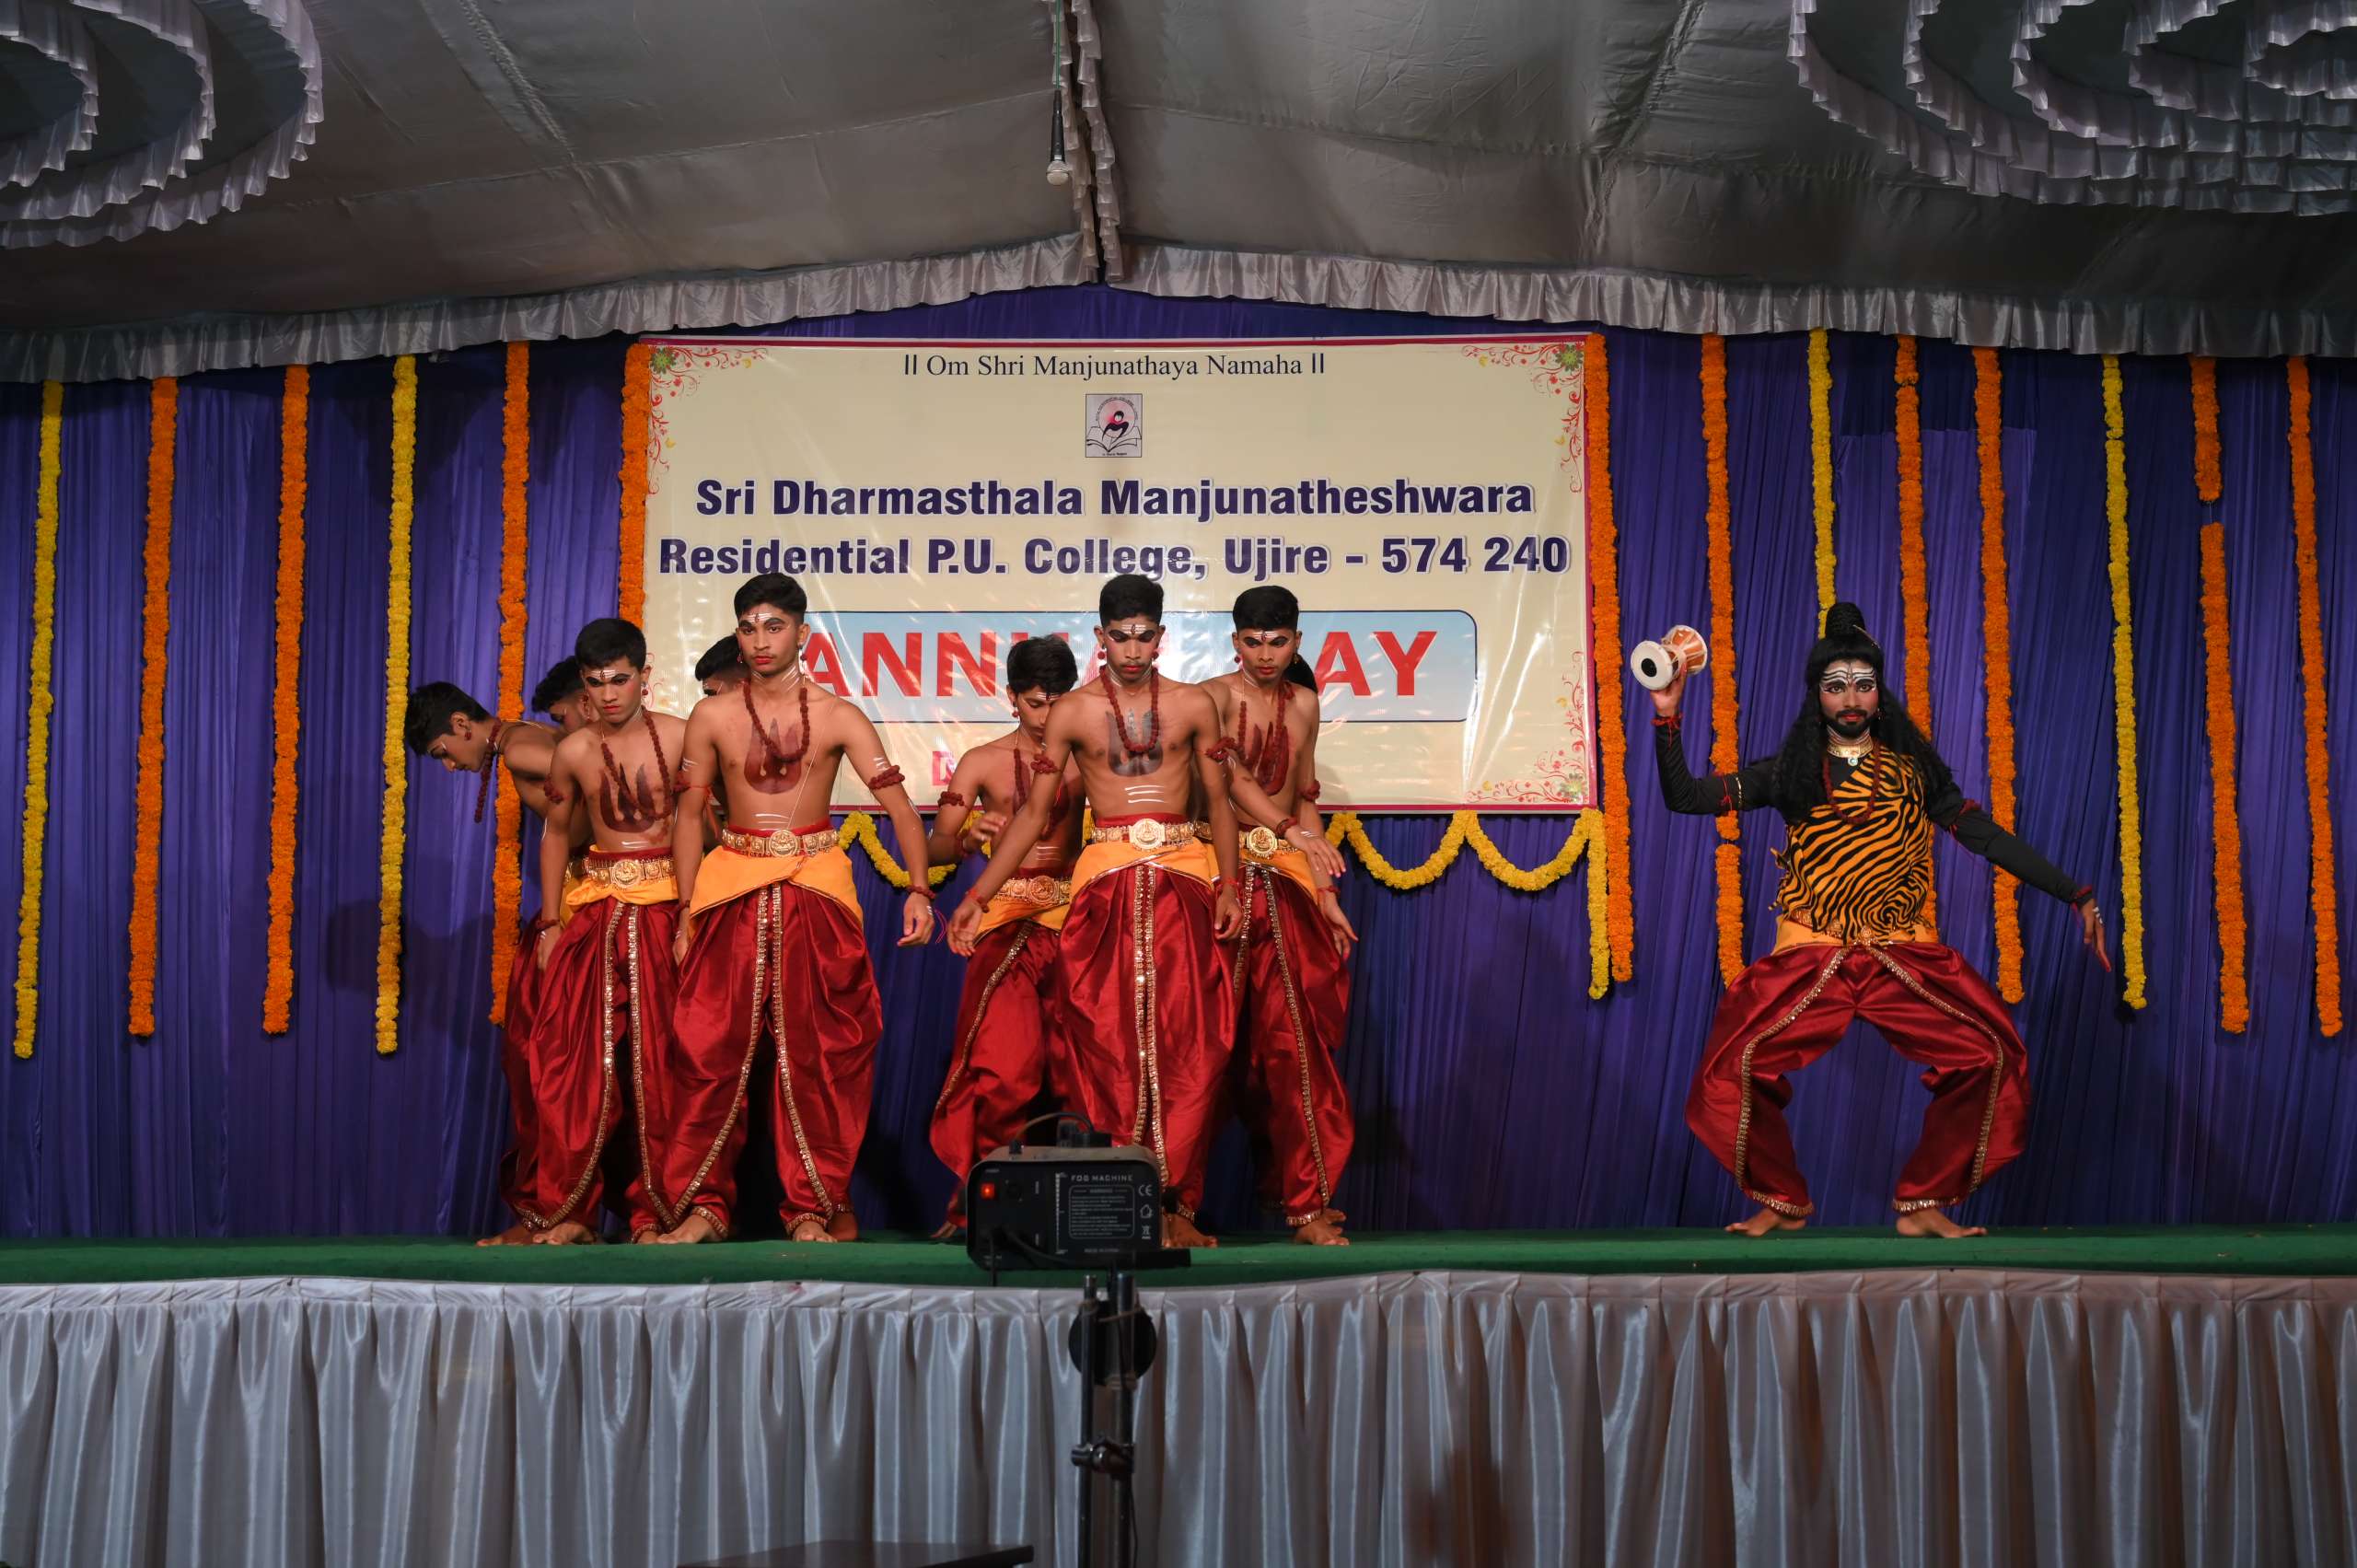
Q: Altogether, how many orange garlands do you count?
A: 10